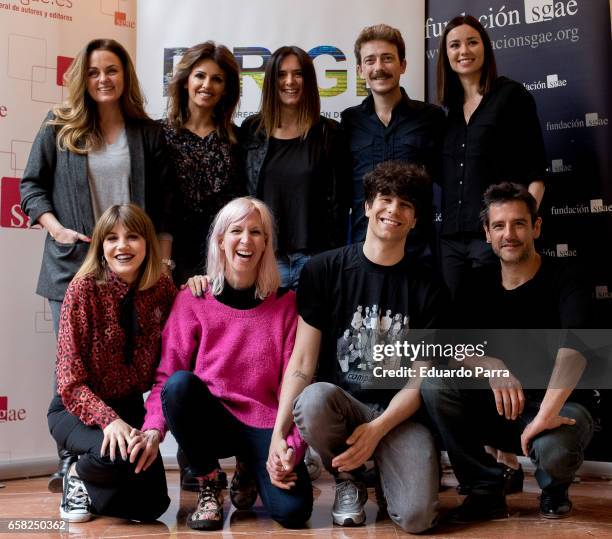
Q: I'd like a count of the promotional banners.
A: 3